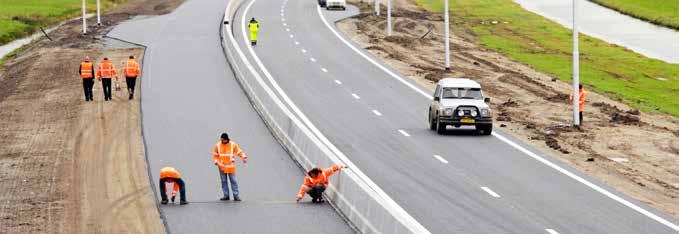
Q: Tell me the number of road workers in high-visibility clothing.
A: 8